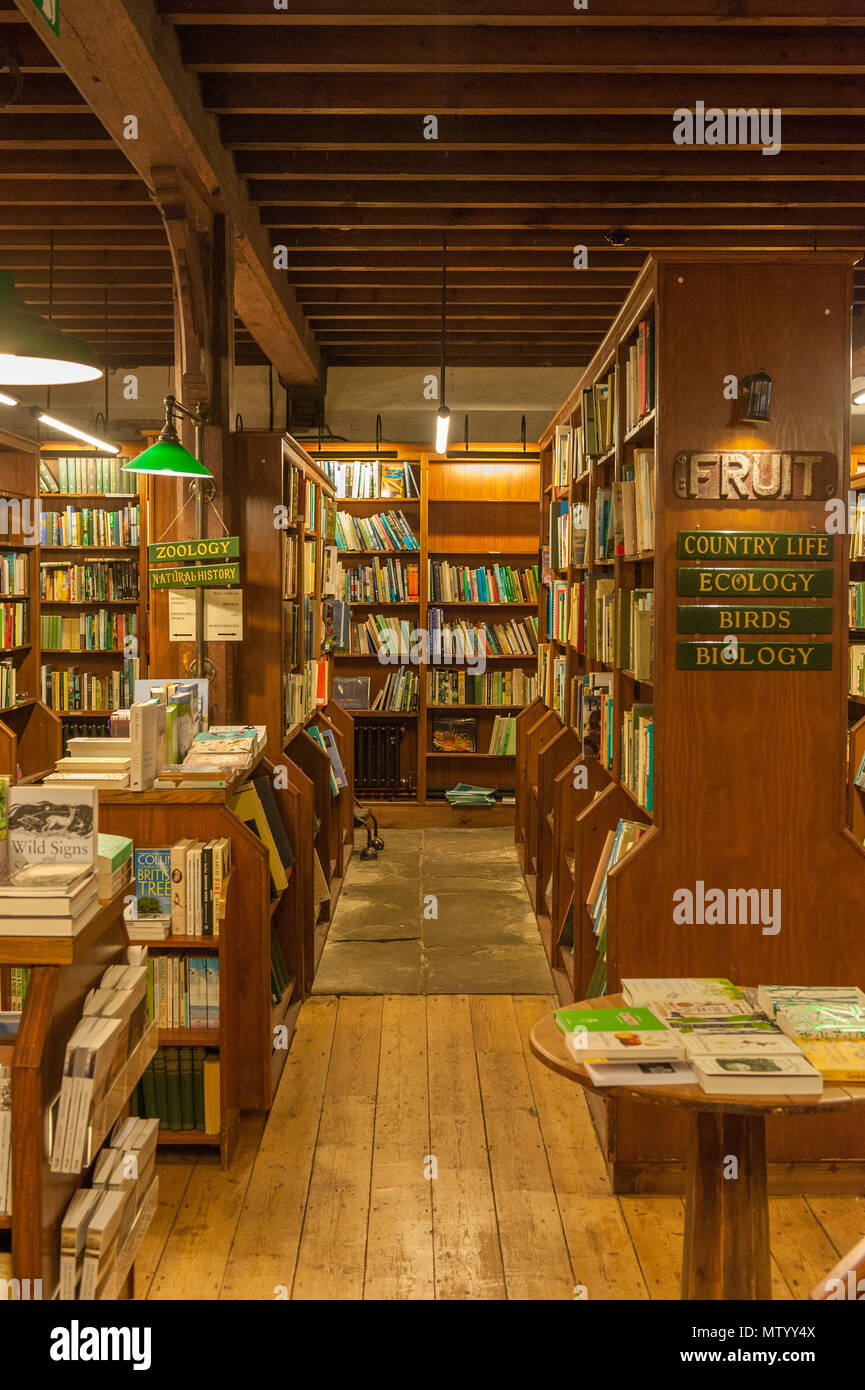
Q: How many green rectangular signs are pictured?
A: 6